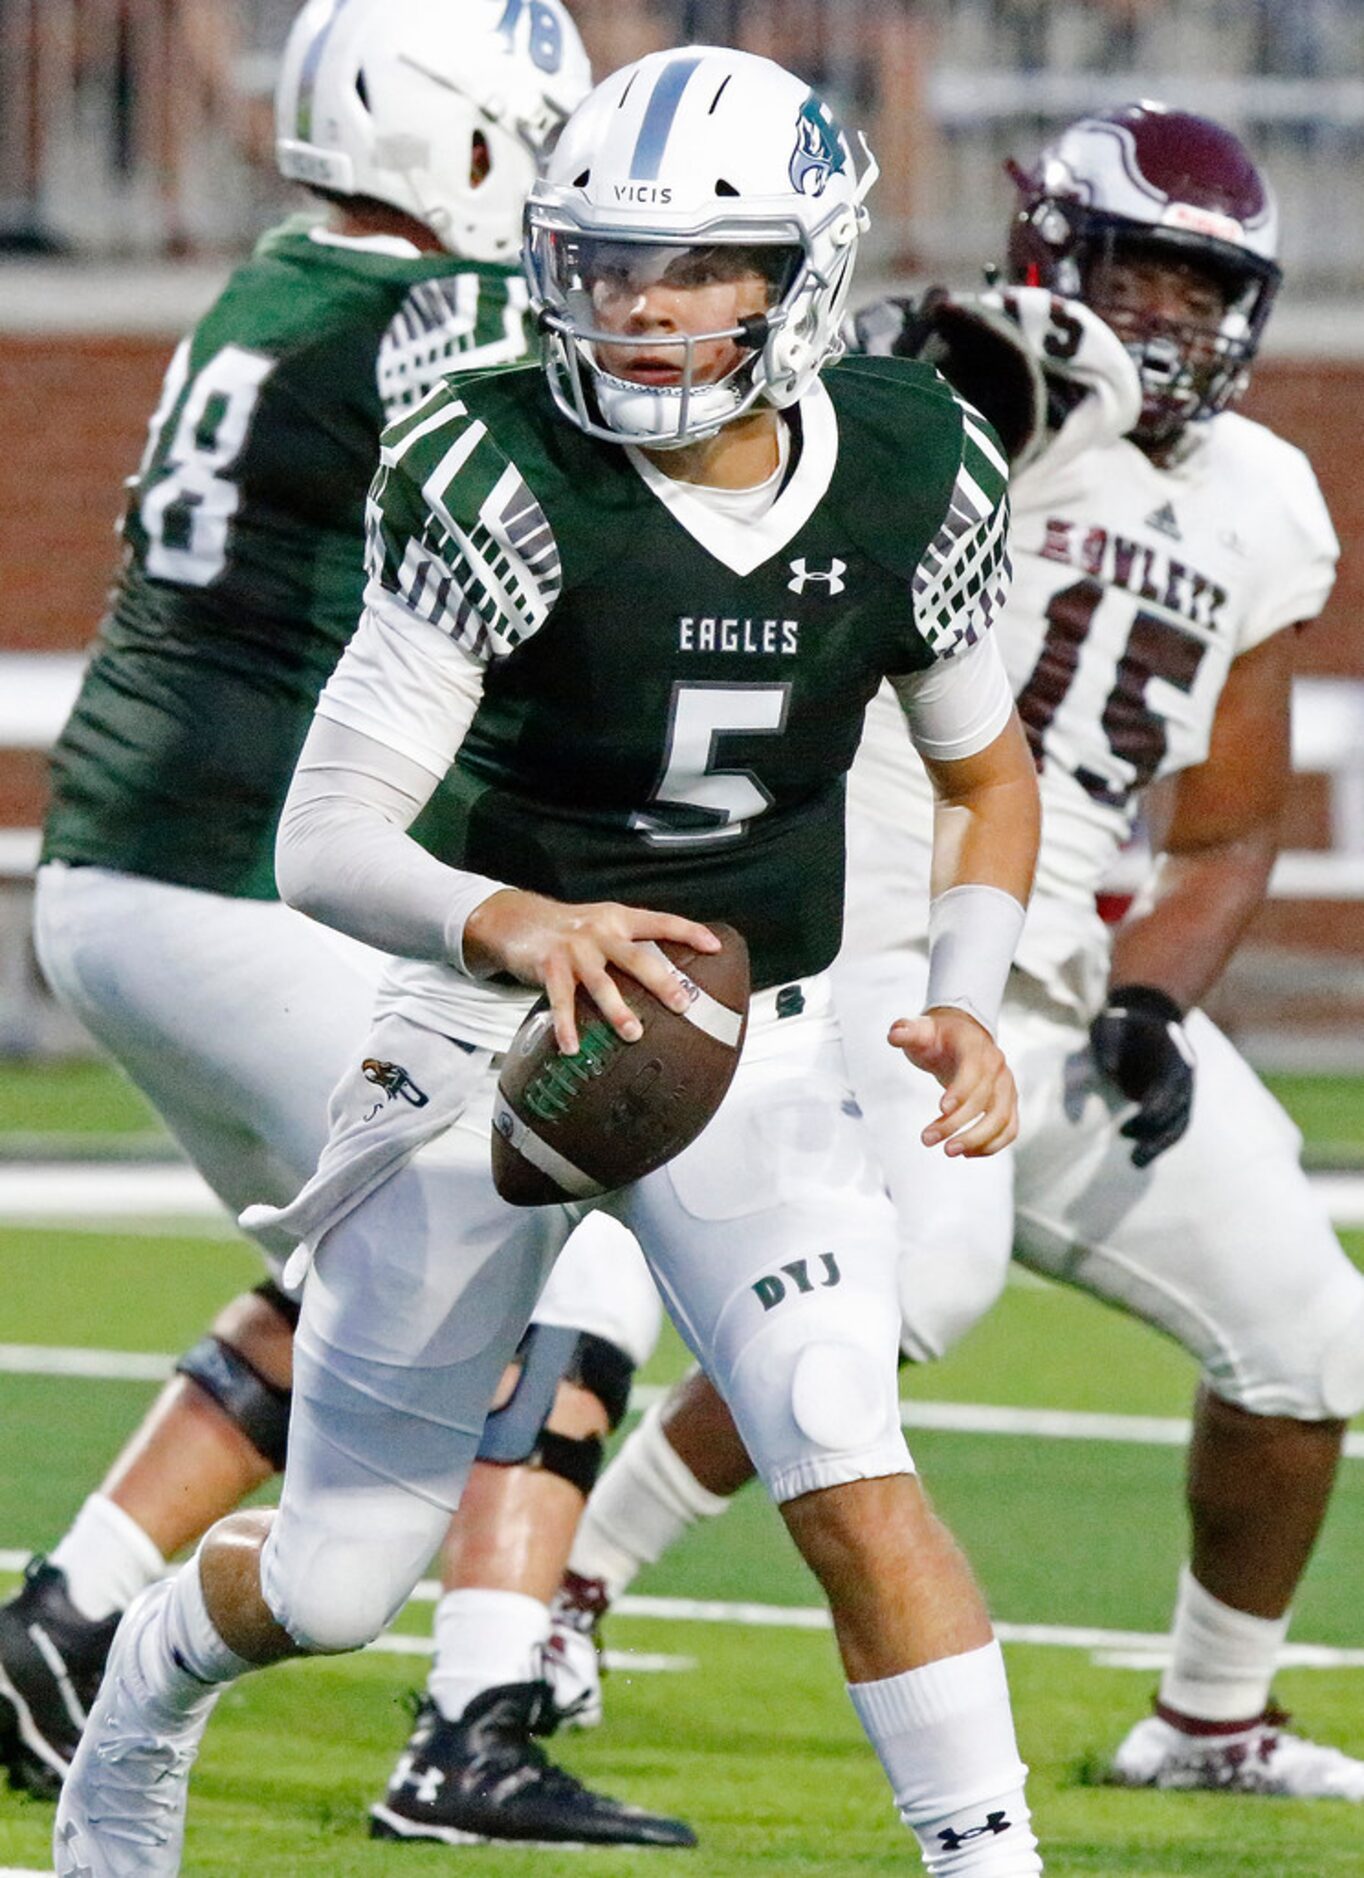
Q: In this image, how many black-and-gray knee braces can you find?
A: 2